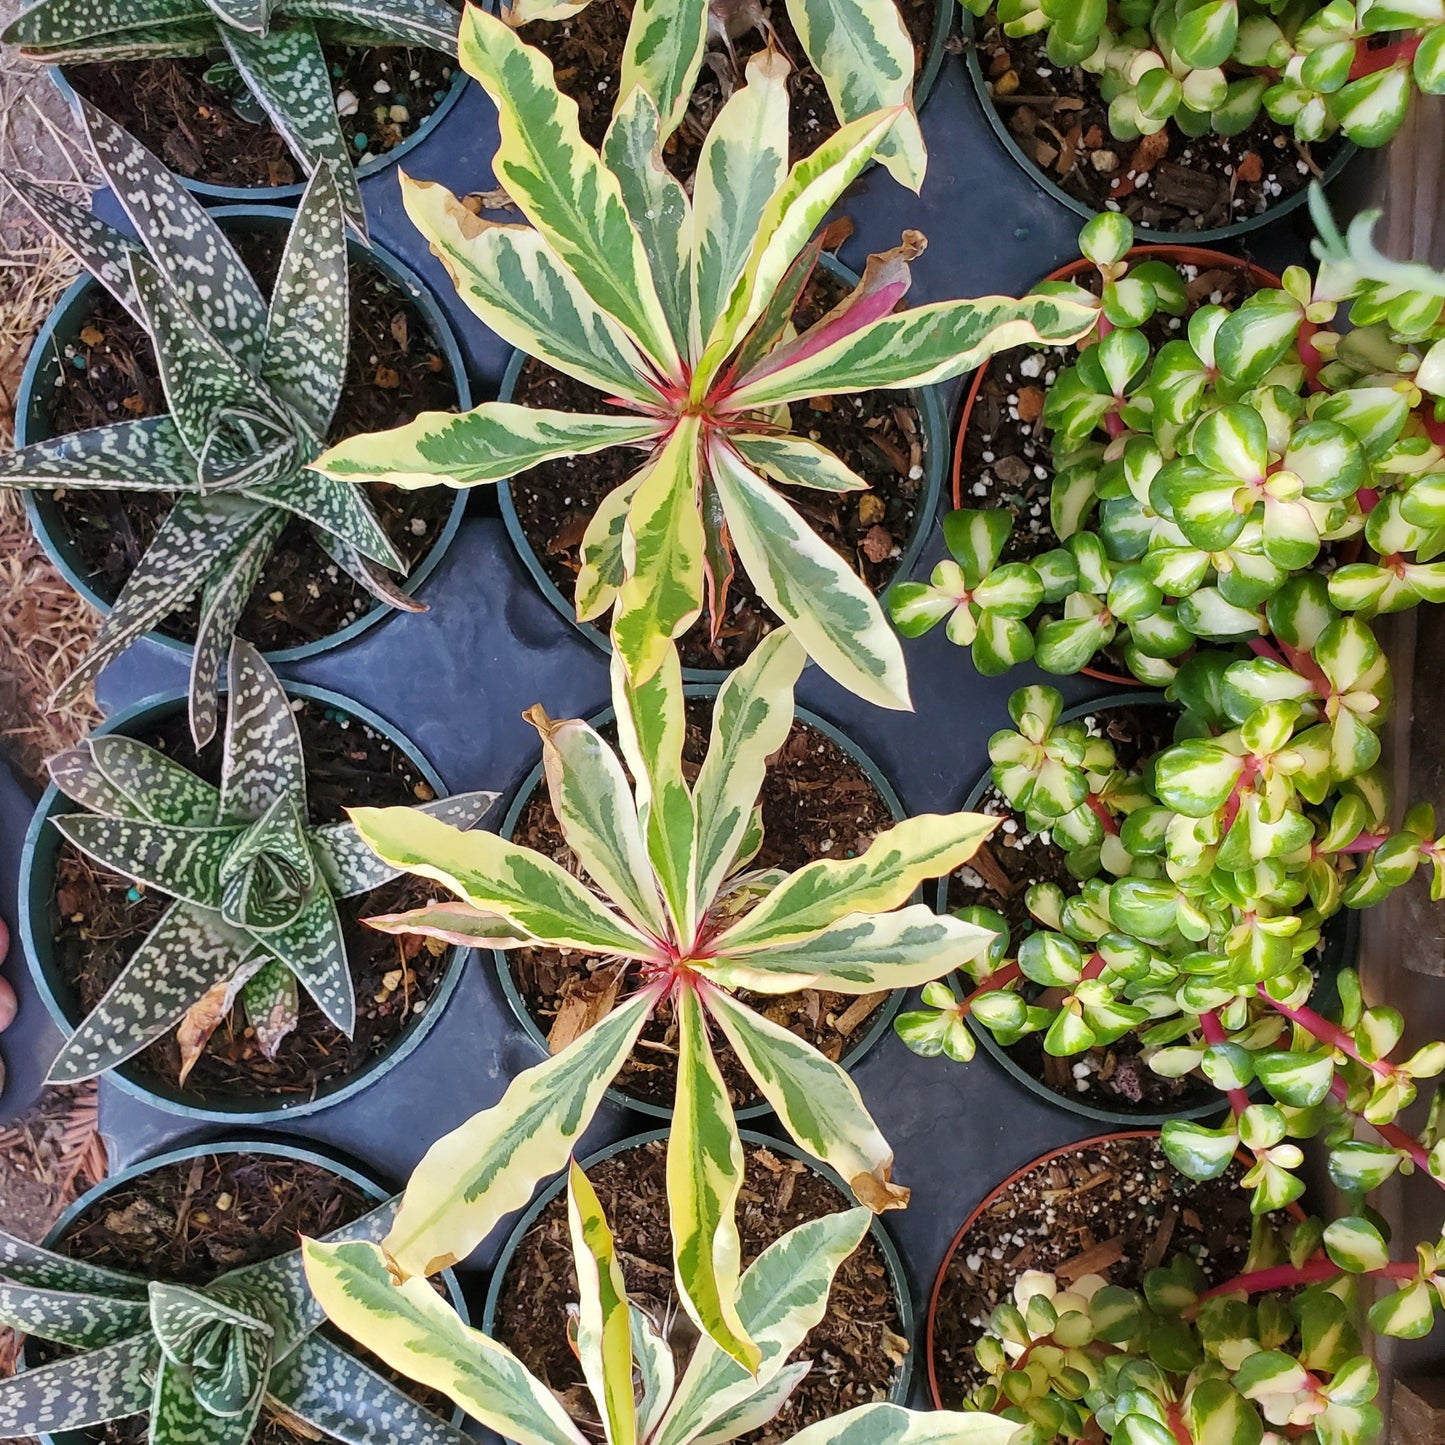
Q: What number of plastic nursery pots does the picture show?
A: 12